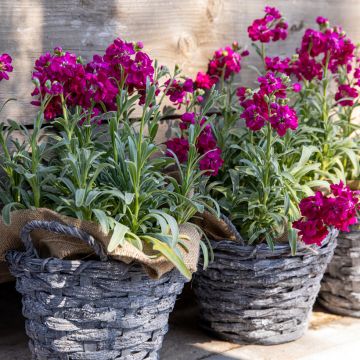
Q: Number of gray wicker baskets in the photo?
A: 3